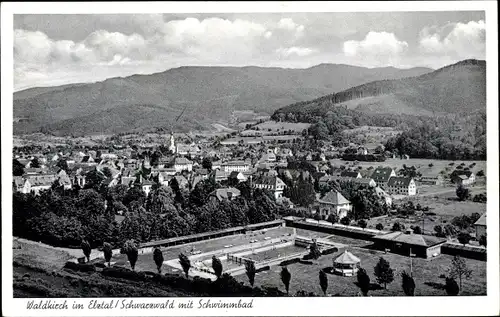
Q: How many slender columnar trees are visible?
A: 12